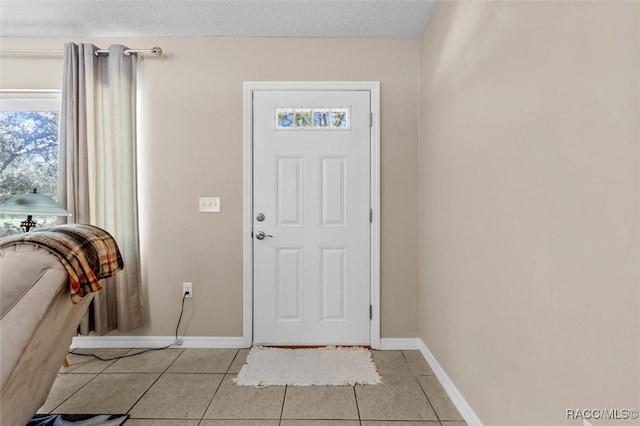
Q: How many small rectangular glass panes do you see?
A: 4